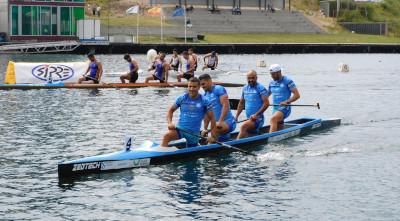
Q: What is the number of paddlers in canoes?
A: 12